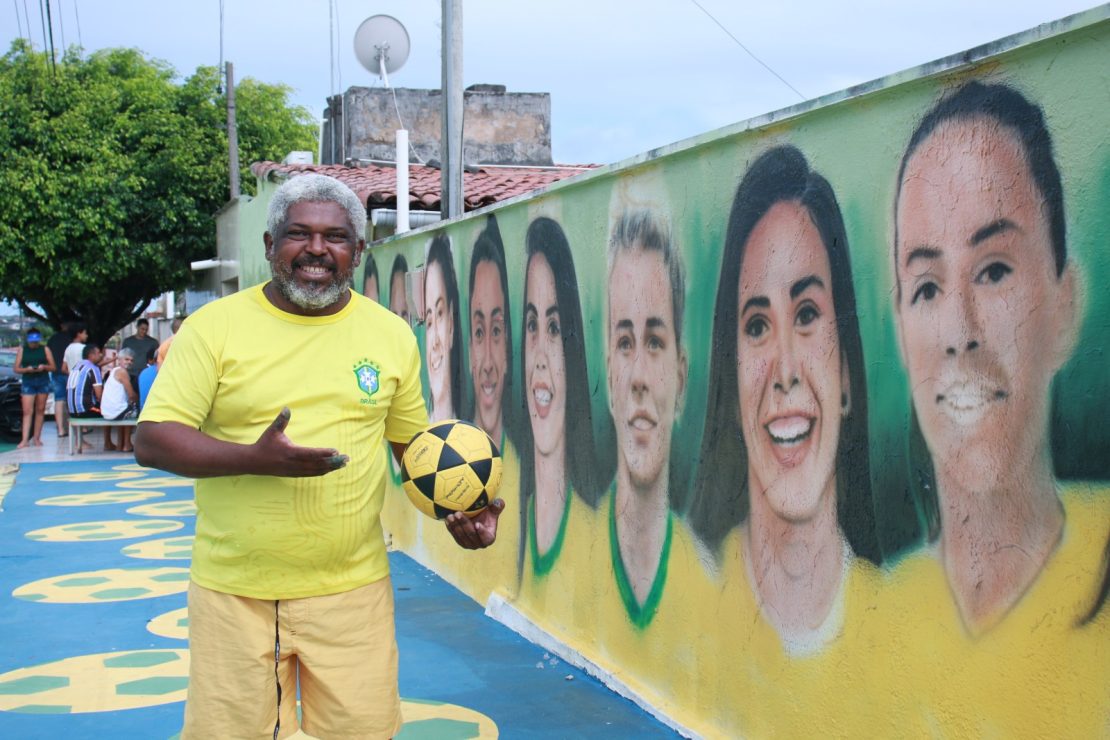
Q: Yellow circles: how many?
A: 11